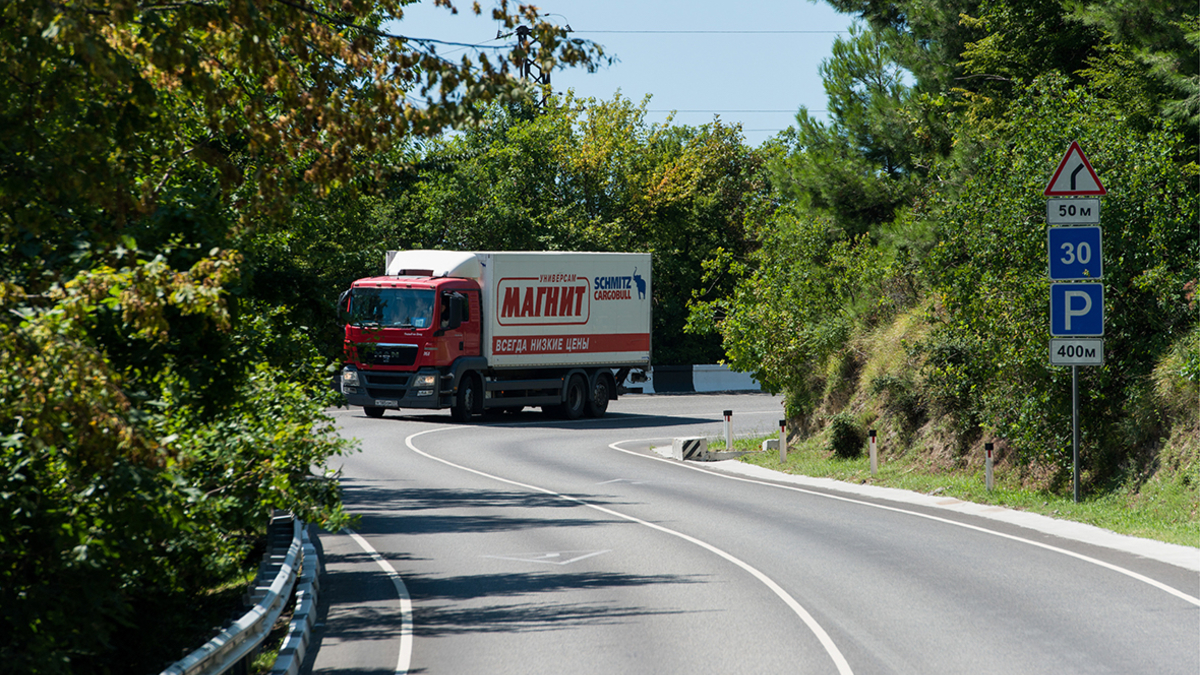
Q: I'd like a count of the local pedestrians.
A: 0